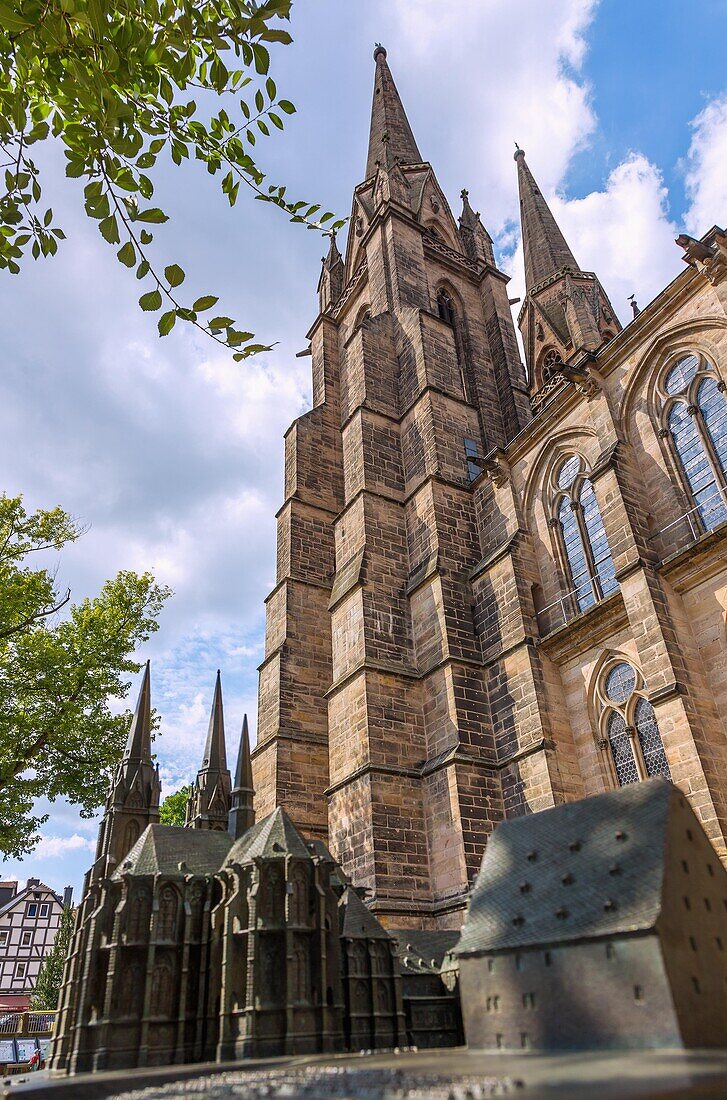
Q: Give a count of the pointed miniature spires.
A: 3